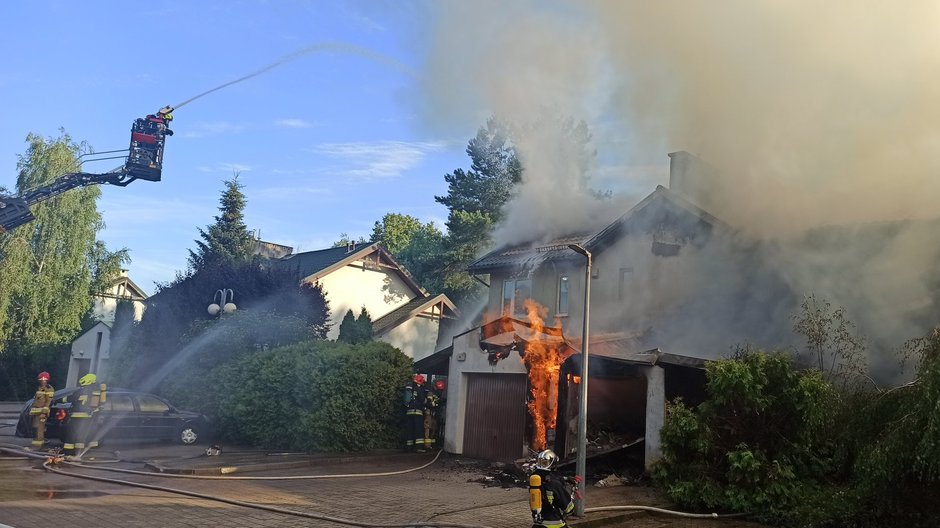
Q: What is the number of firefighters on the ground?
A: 5